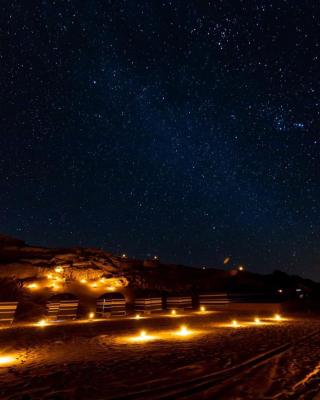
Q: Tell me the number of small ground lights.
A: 11